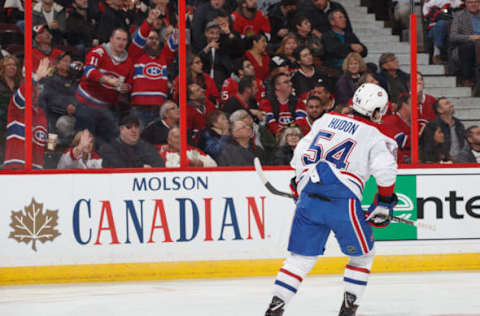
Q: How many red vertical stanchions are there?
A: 3